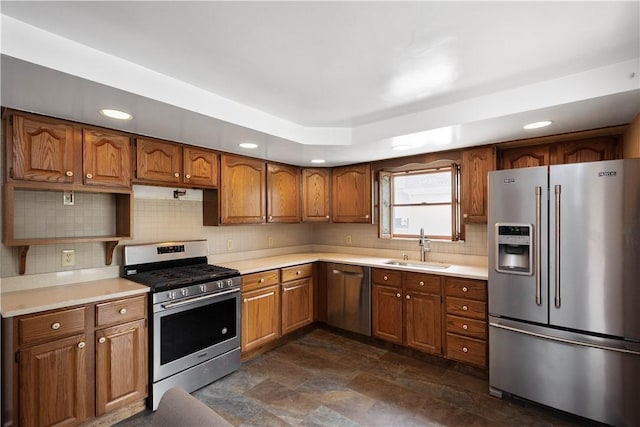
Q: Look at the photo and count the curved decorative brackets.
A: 2